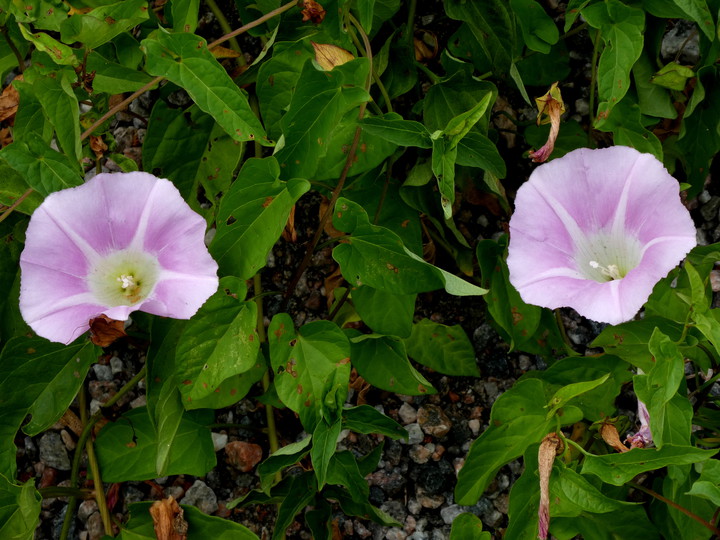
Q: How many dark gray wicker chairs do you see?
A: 0